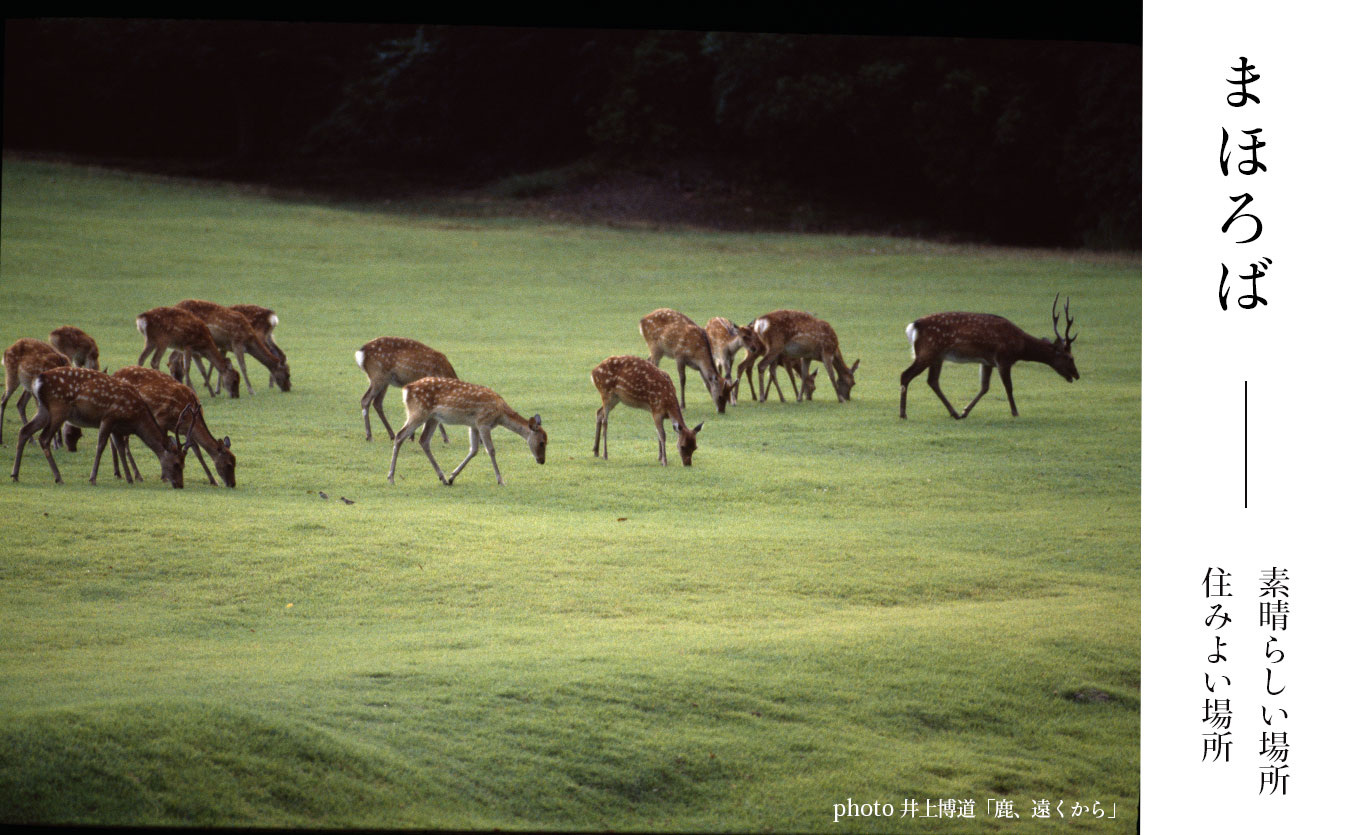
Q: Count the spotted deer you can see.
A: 15